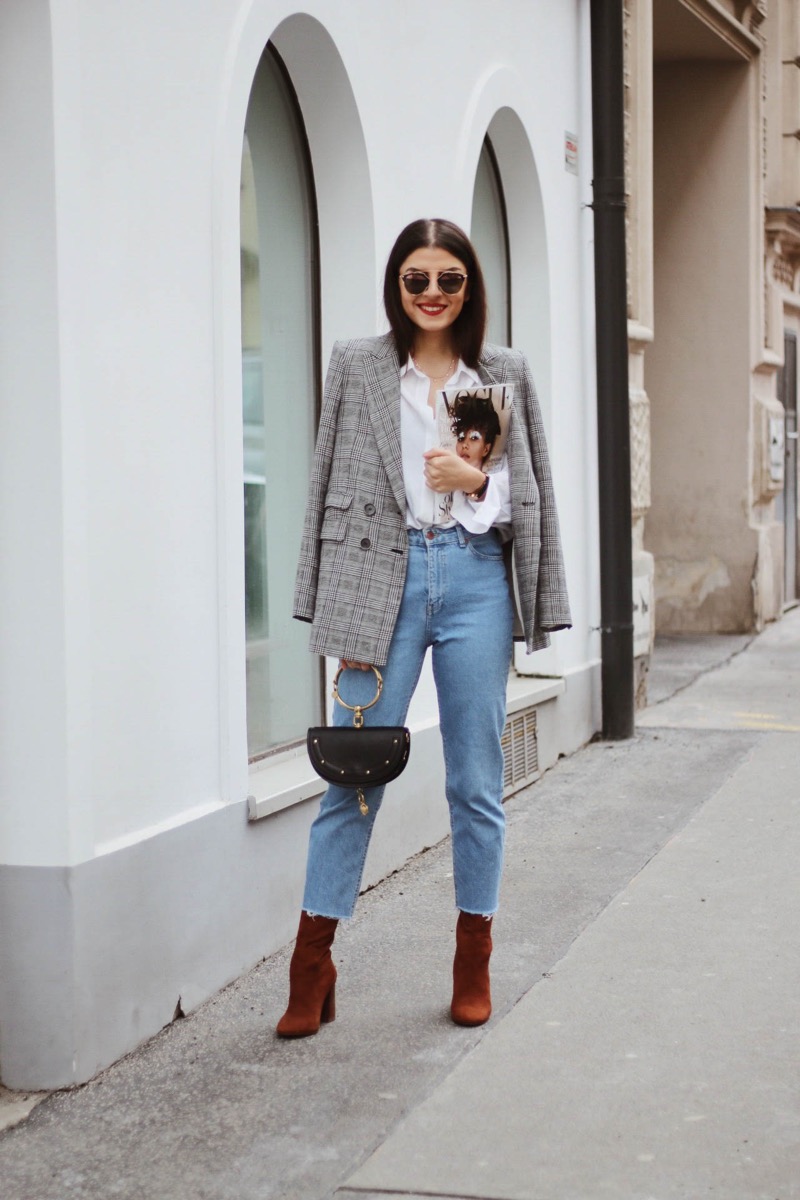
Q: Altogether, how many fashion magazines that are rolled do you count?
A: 0